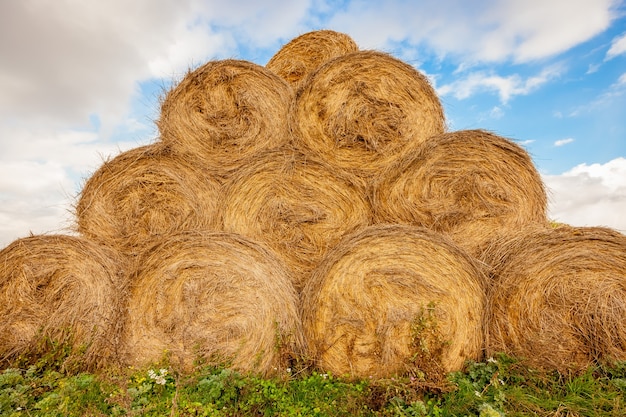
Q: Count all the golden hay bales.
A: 10